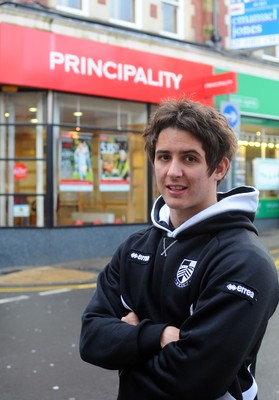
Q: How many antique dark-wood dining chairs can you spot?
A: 0